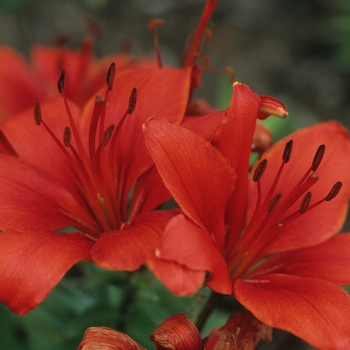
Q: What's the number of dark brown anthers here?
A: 12